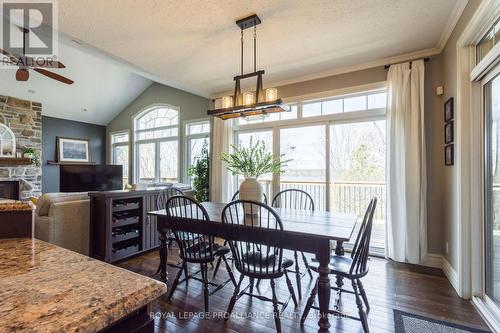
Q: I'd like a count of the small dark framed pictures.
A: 3